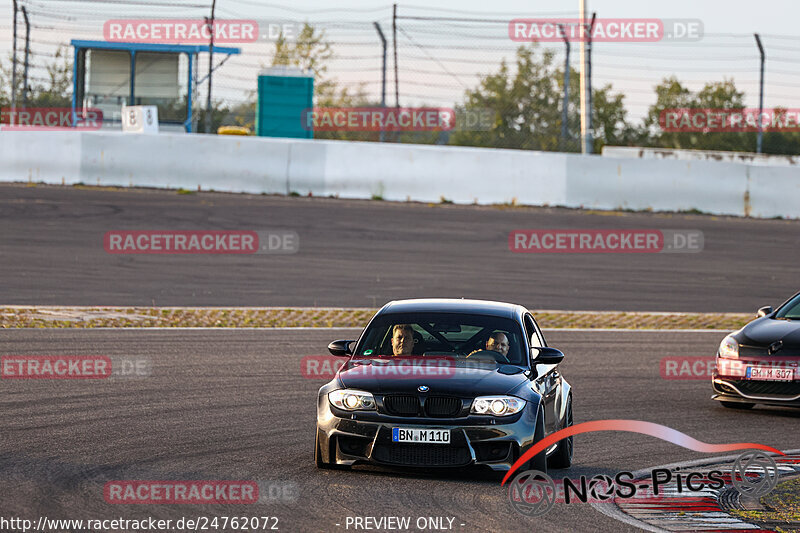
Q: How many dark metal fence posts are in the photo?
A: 8